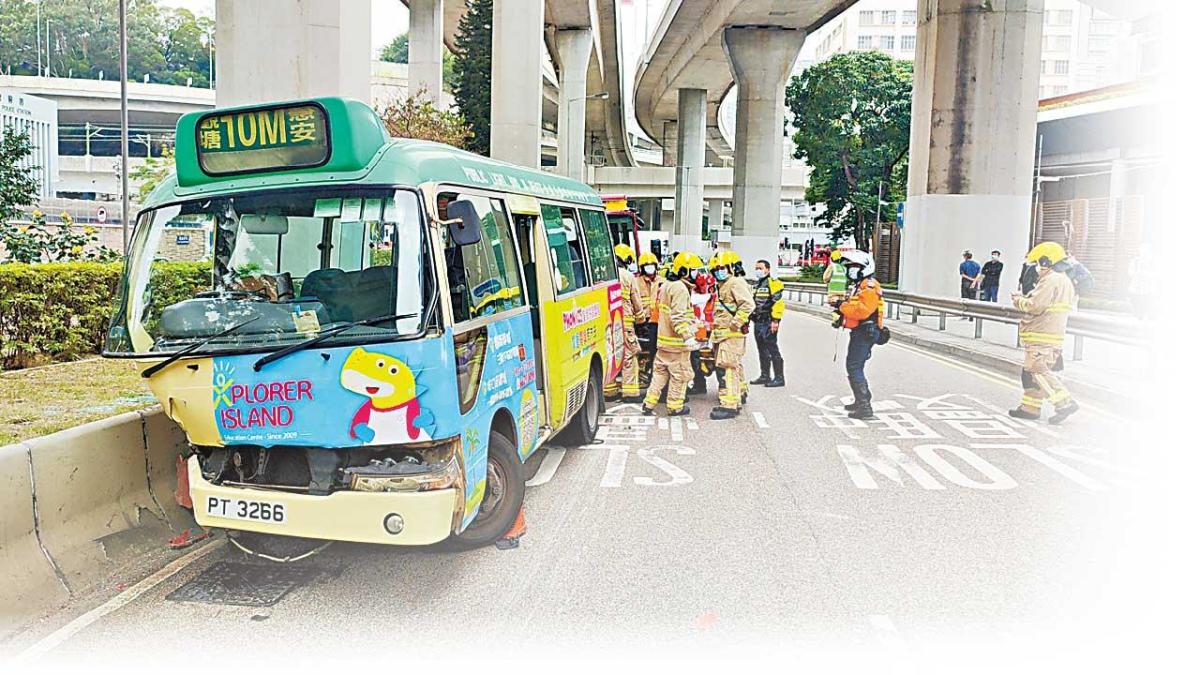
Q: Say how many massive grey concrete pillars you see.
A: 7